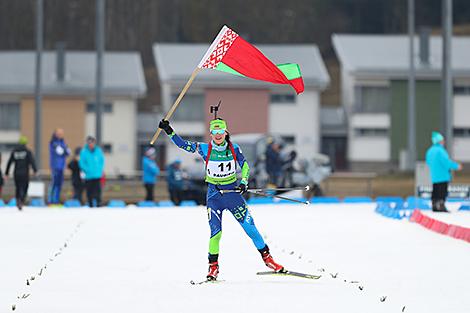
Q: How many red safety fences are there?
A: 1